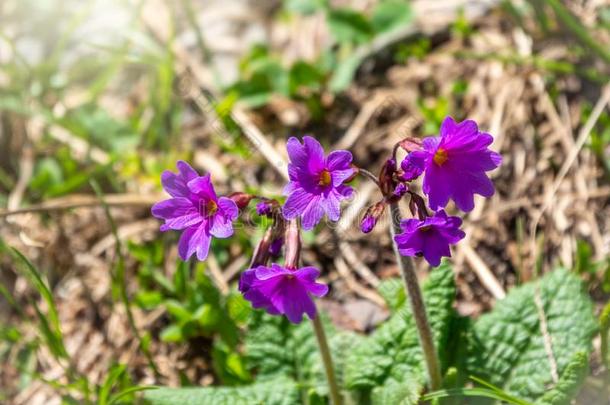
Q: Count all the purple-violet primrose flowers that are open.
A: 5